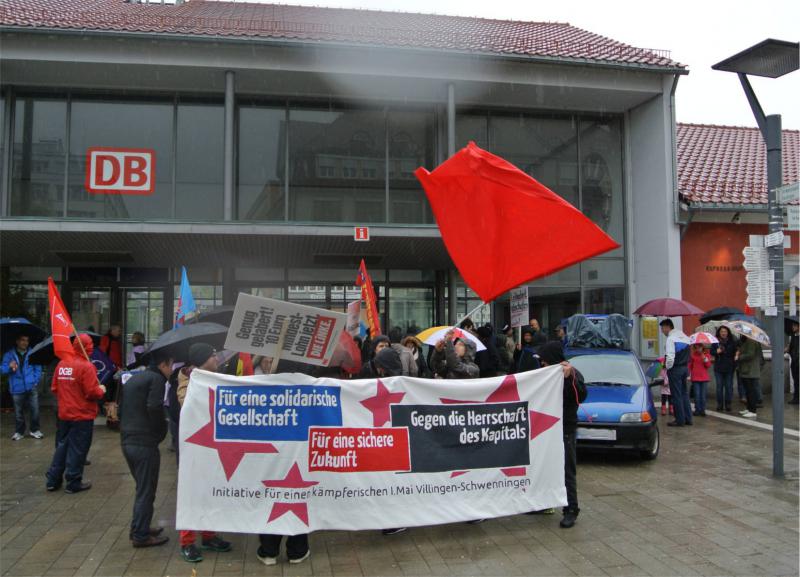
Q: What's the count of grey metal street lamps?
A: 1